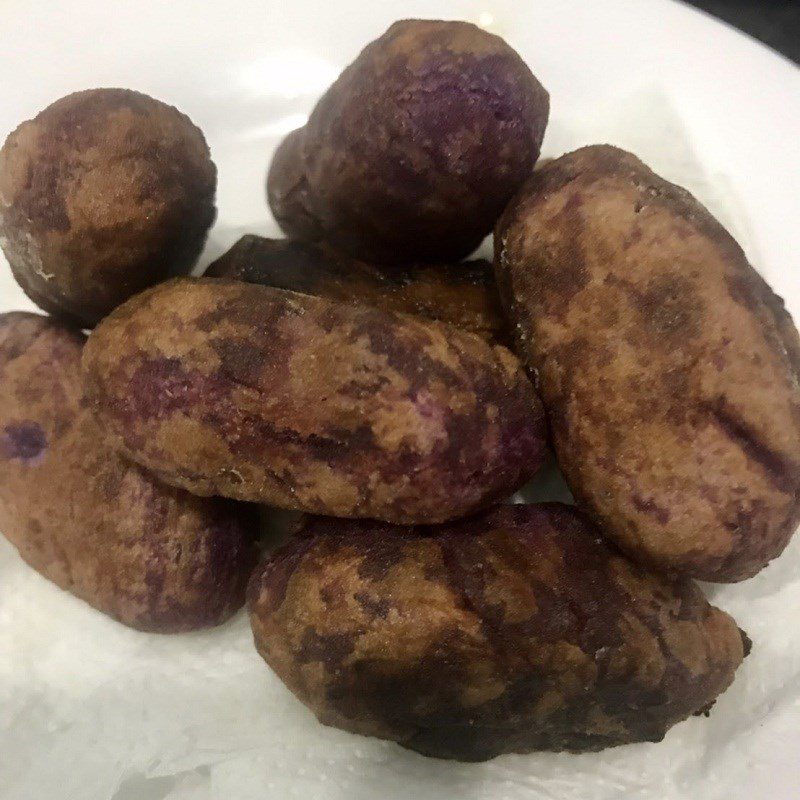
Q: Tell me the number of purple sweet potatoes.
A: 7